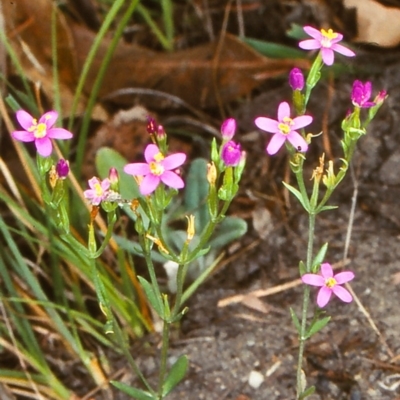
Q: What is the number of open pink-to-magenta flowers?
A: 6